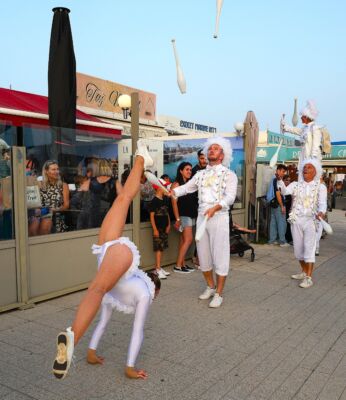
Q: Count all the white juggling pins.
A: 8